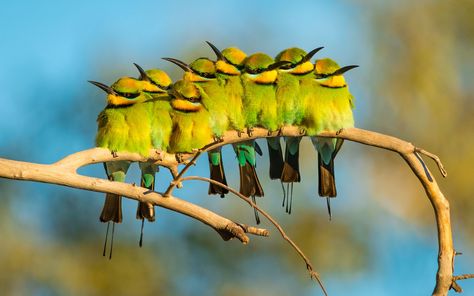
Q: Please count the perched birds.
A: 8